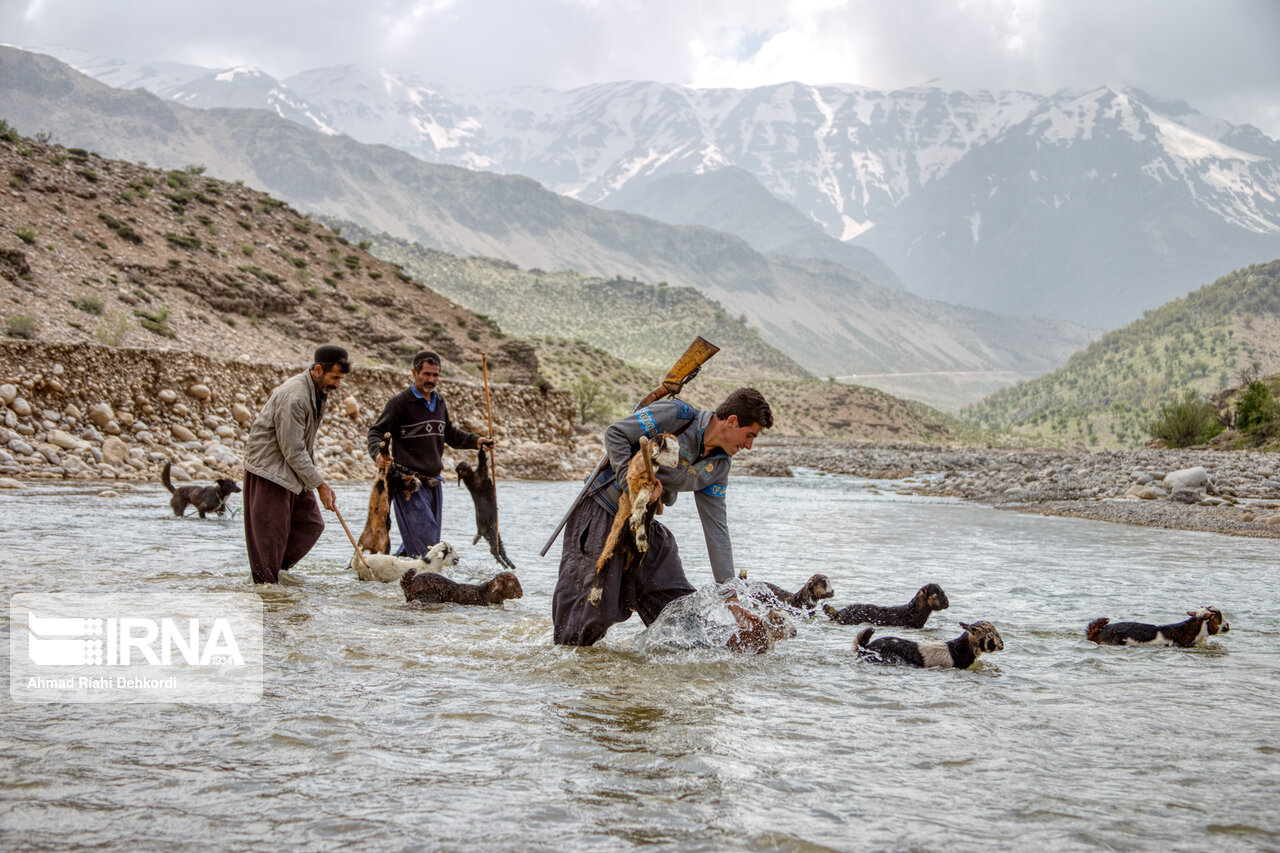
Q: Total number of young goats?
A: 10